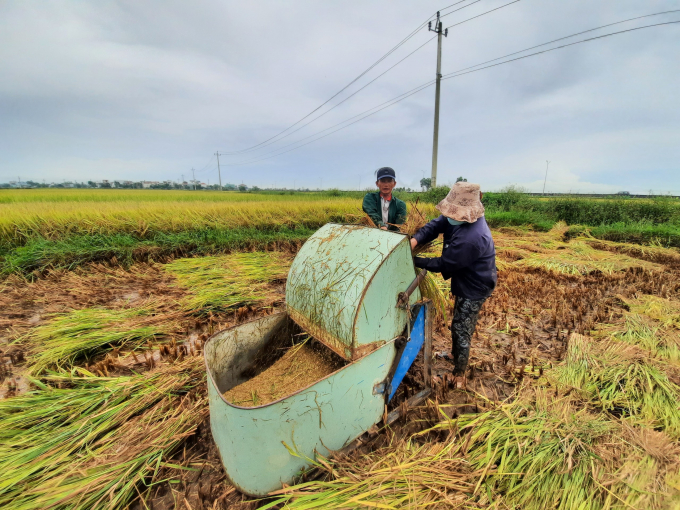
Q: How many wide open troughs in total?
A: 1